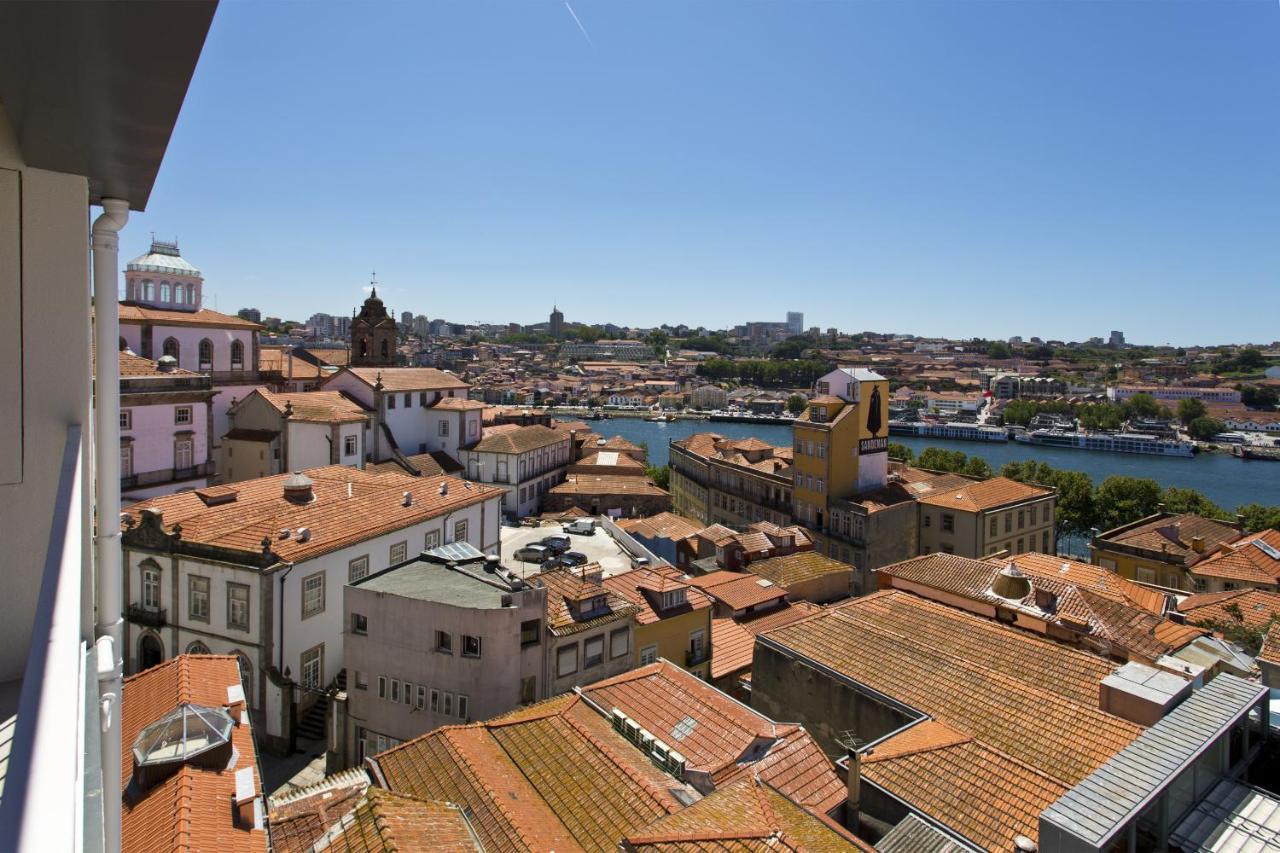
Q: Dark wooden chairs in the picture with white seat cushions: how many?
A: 0